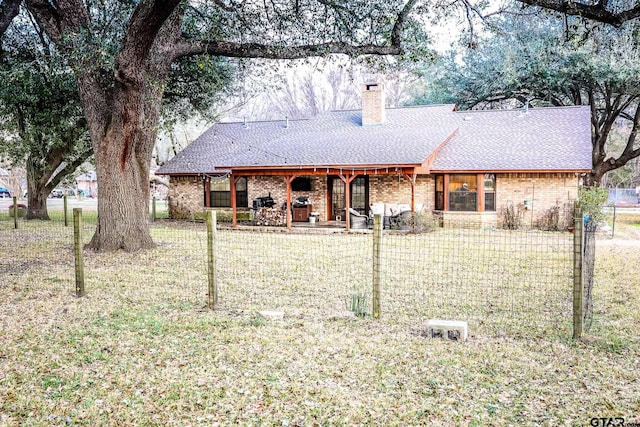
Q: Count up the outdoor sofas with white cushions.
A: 1